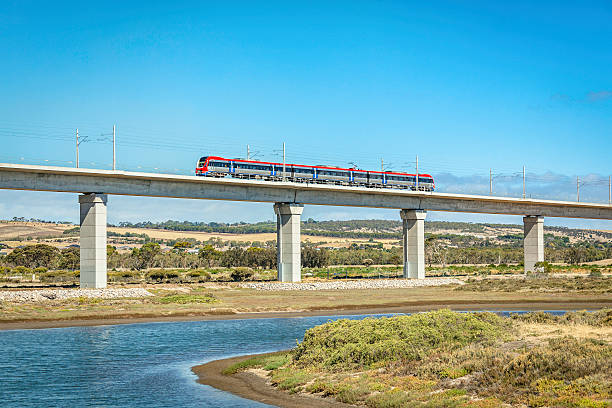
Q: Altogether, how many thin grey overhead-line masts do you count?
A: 10